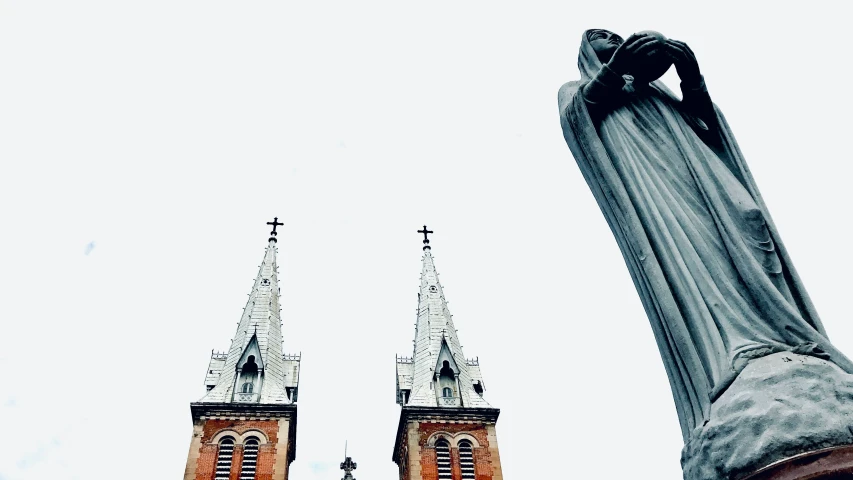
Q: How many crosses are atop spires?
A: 2